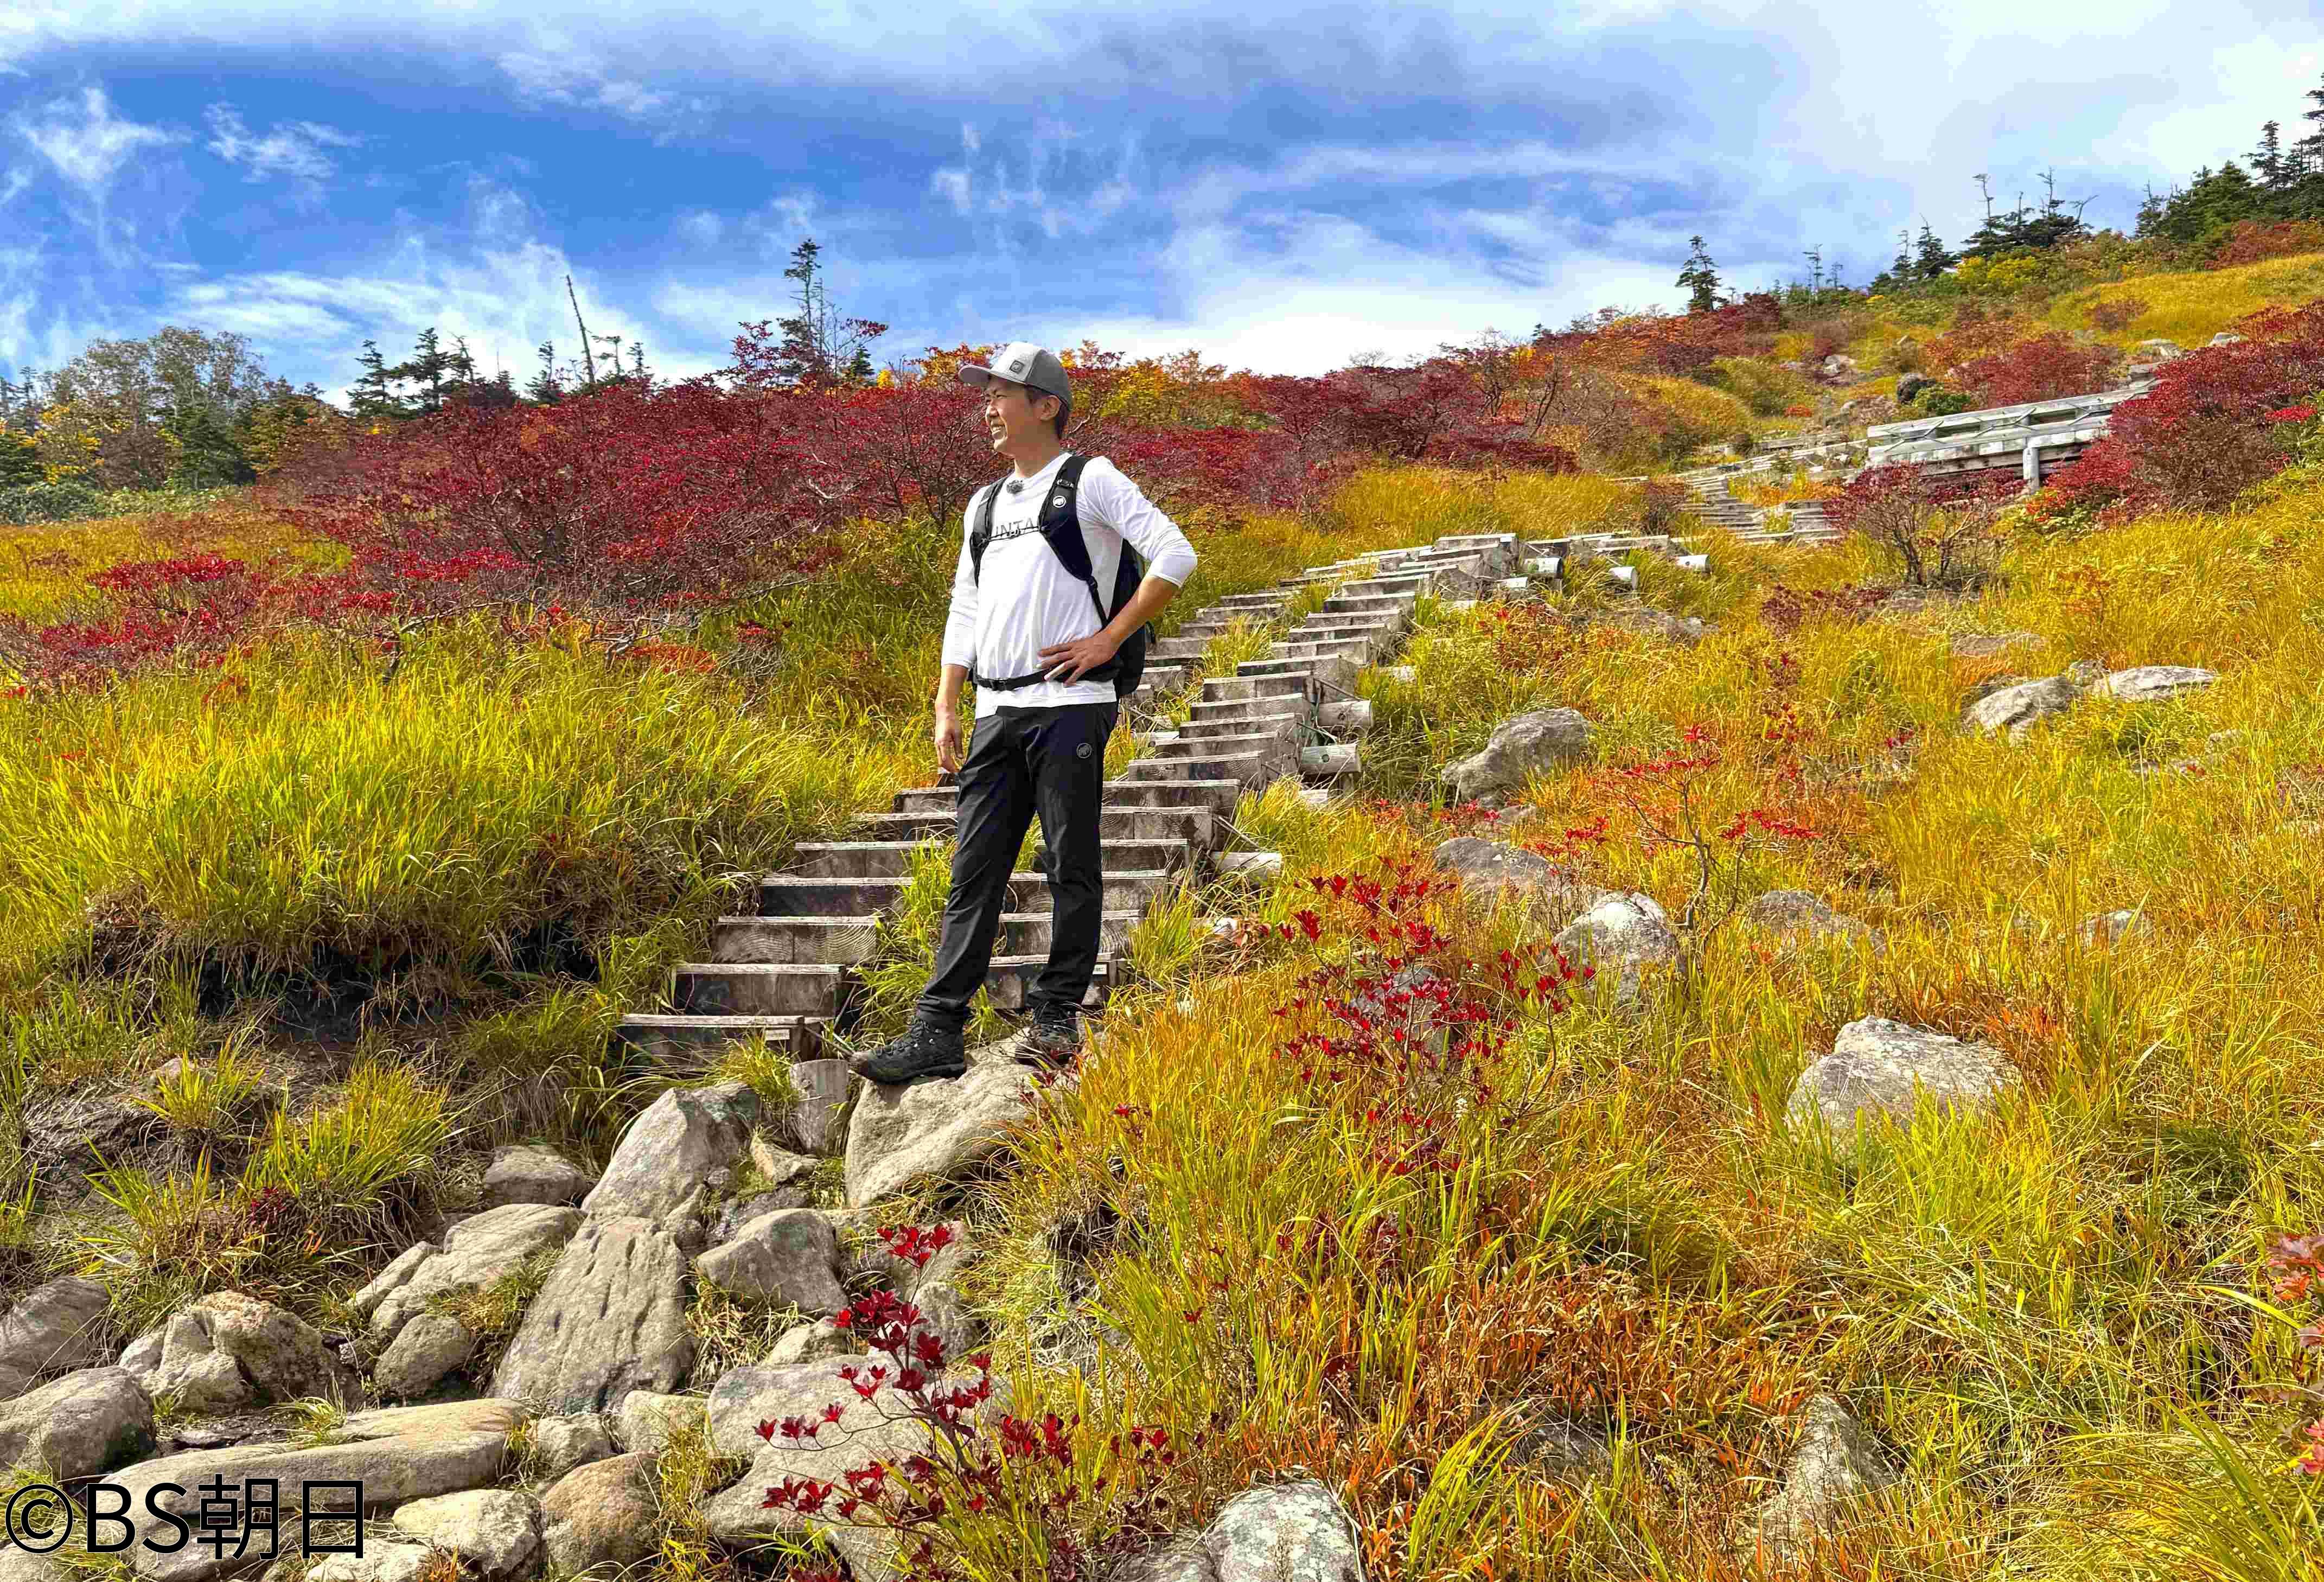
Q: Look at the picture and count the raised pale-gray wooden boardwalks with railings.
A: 1